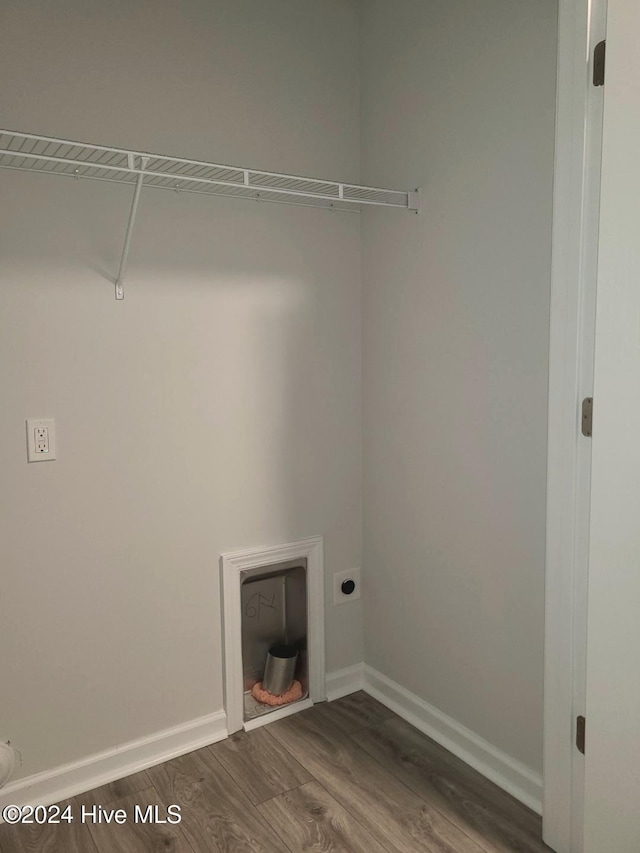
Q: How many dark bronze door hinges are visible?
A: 3